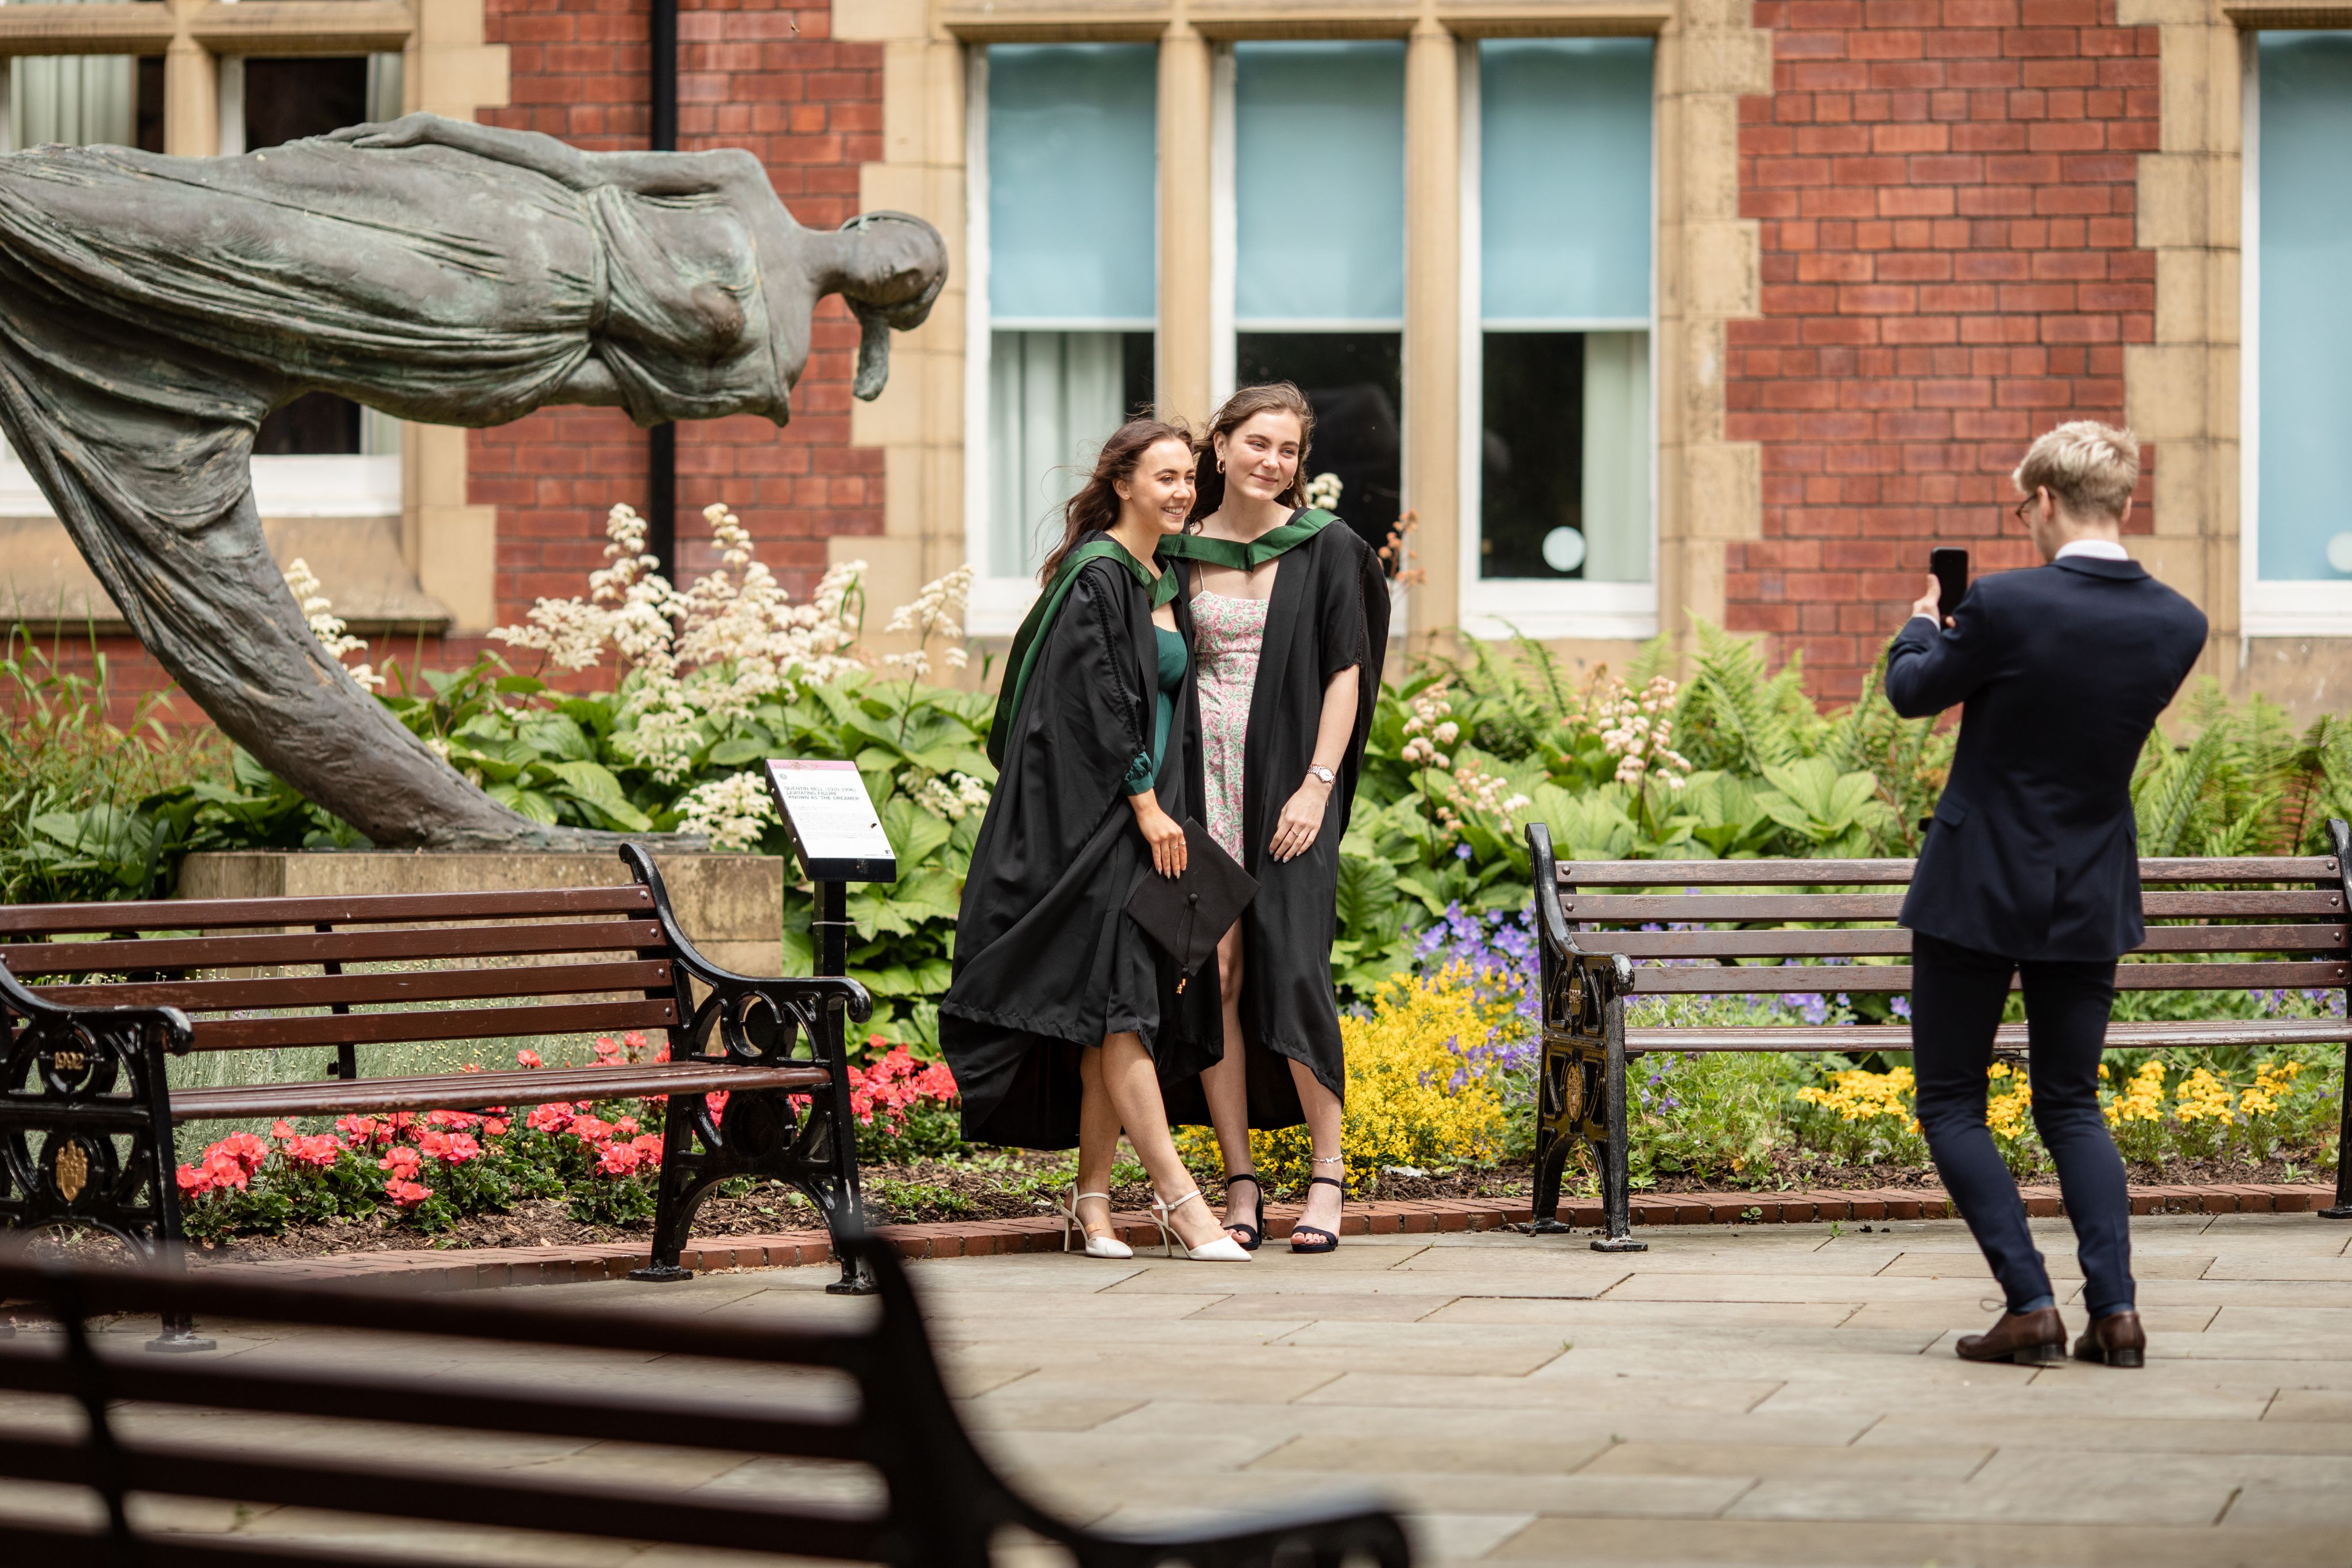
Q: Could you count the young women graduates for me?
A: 2